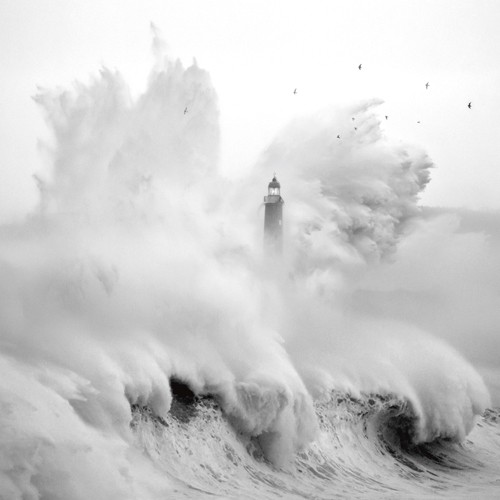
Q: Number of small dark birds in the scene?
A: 10